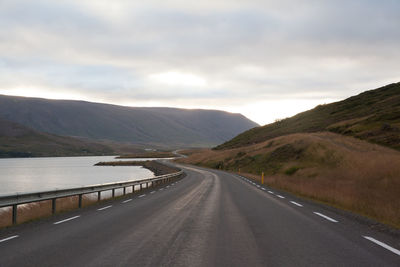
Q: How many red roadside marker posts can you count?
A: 0